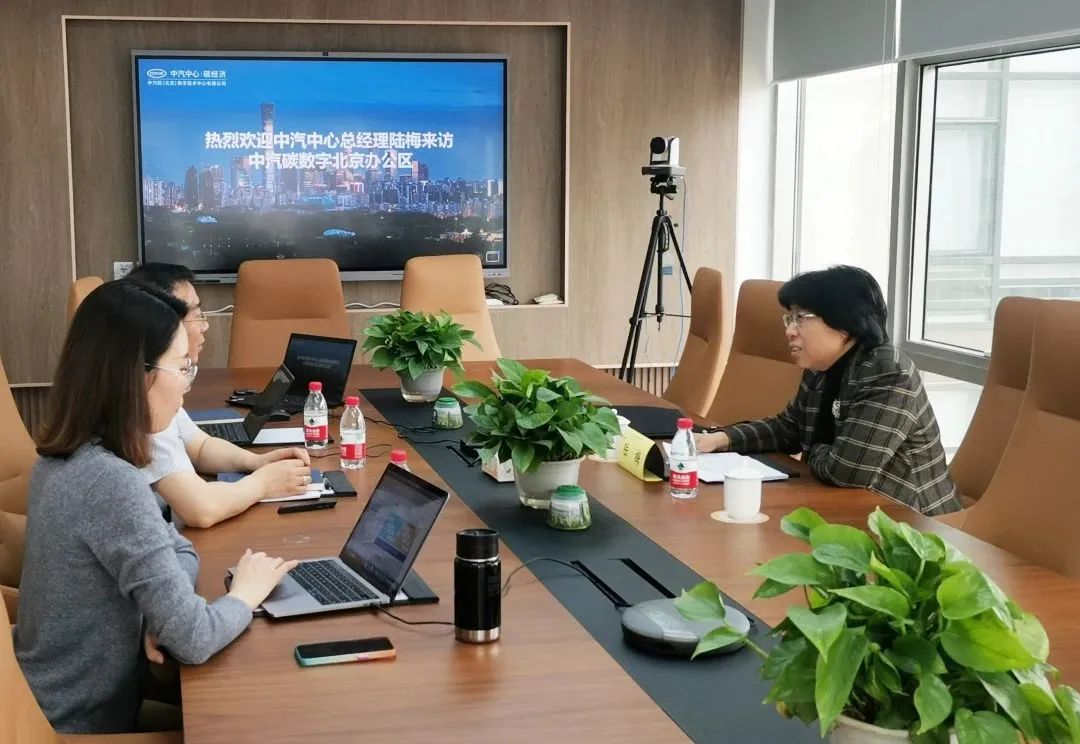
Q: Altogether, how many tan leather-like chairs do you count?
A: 9